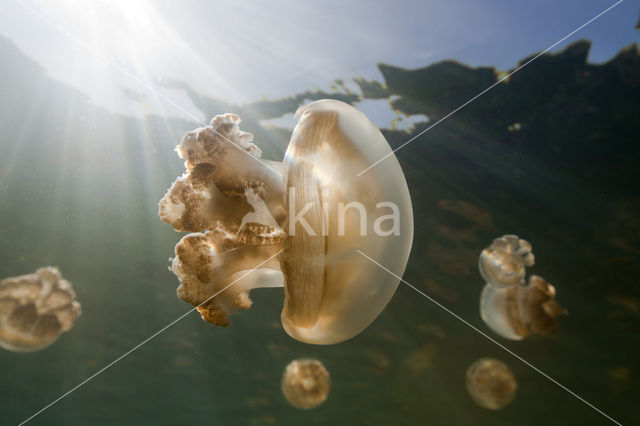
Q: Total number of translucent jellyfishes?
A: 6